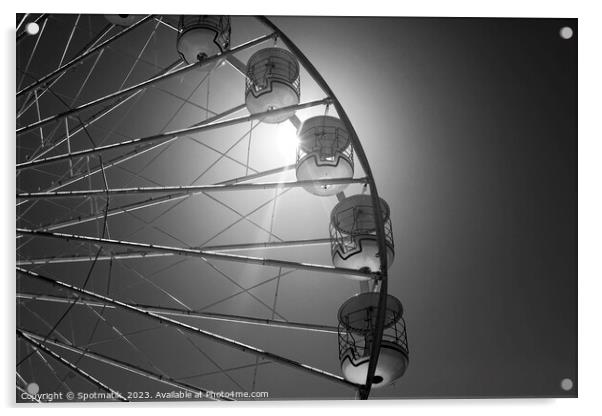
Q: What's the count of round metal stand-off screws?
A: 4